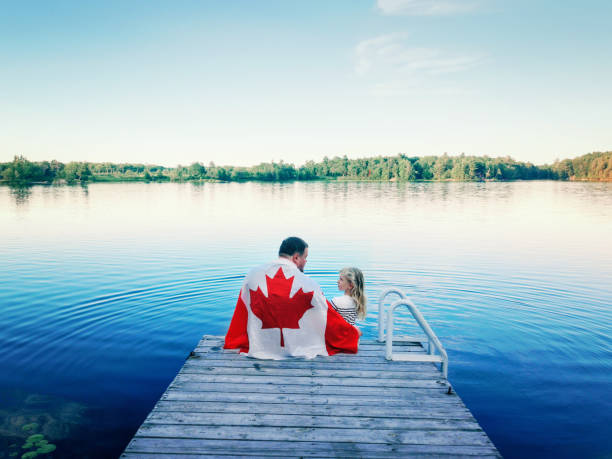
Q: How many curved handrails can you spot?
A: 2